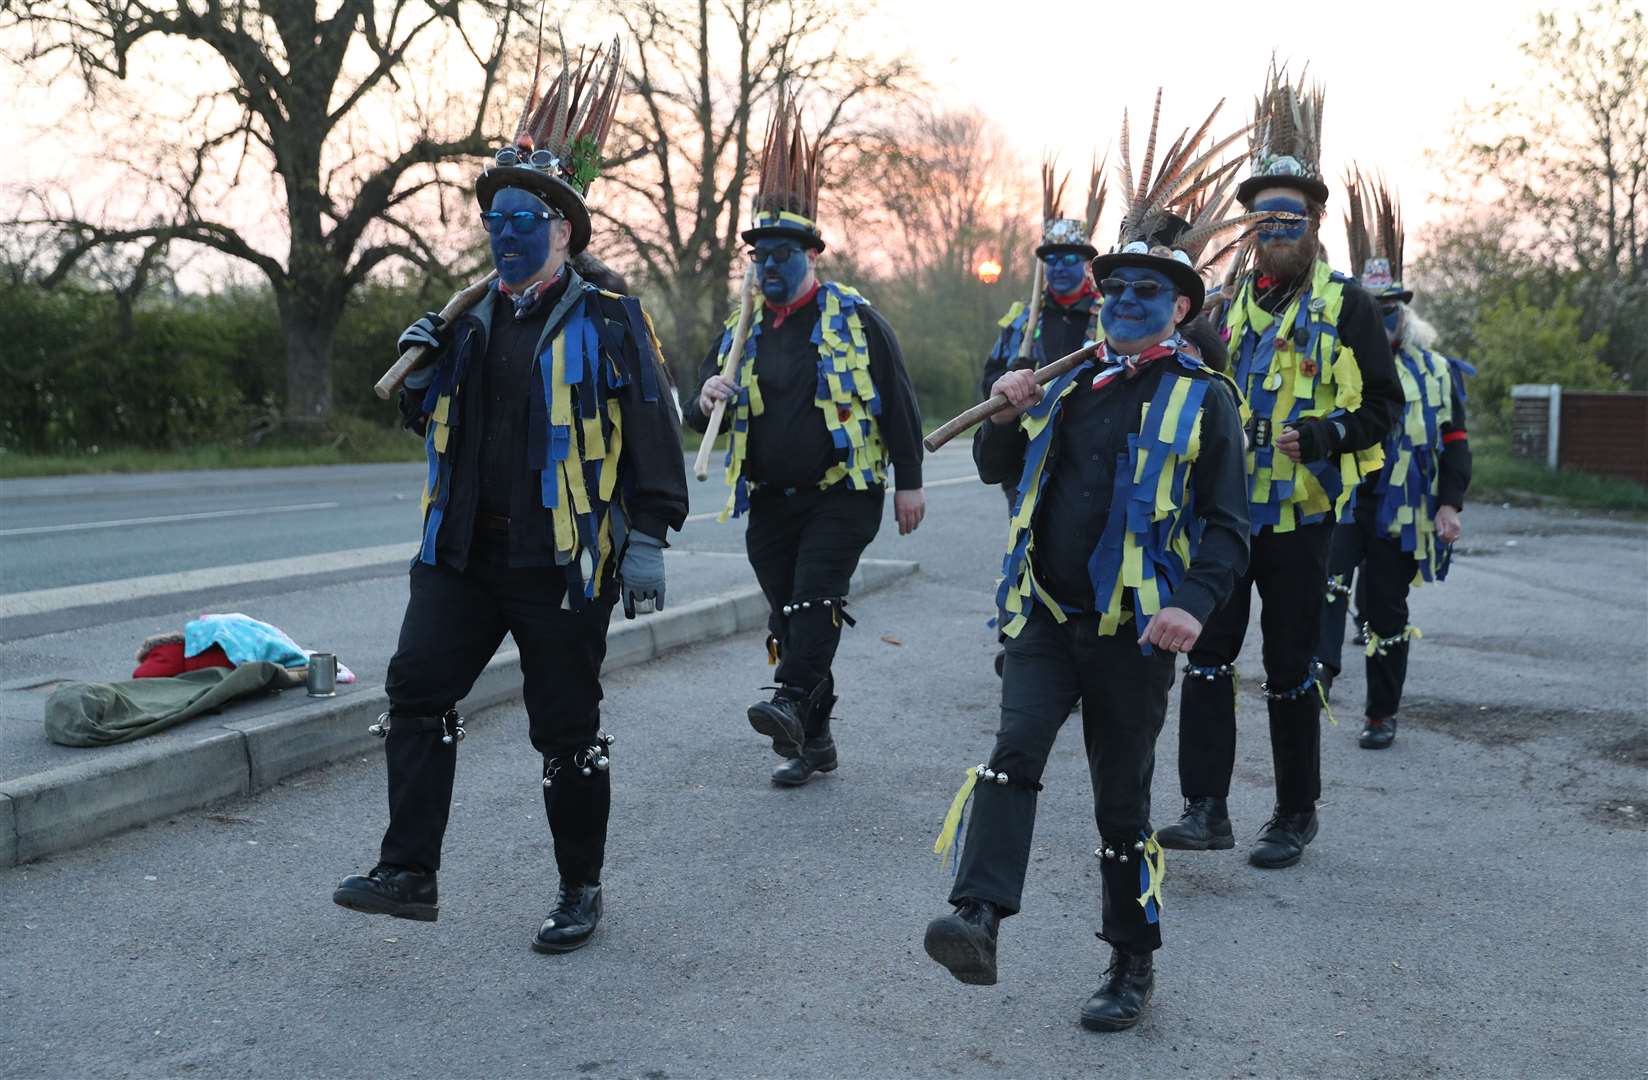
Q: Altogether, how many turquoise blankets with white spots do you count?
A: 1